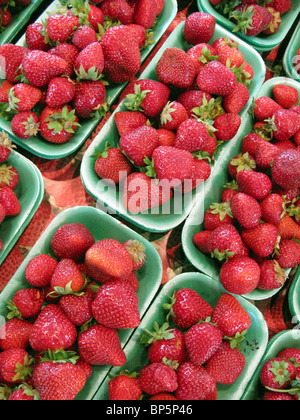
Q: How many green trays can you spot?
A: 11